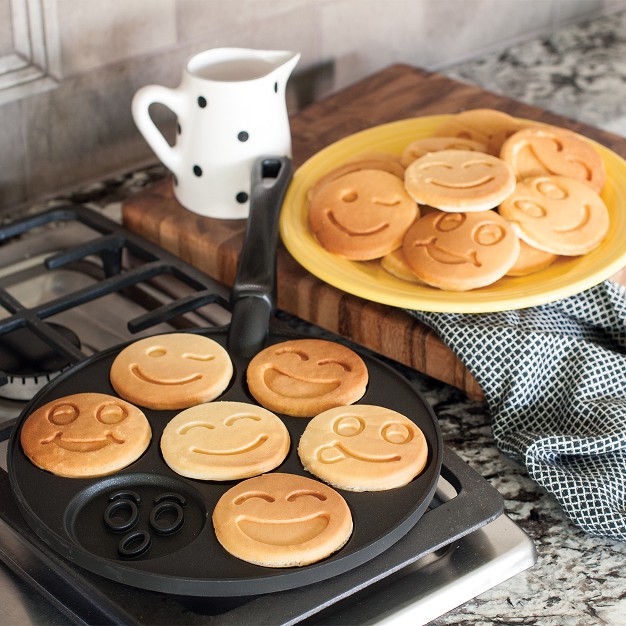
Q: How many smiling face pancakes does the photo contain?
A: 11